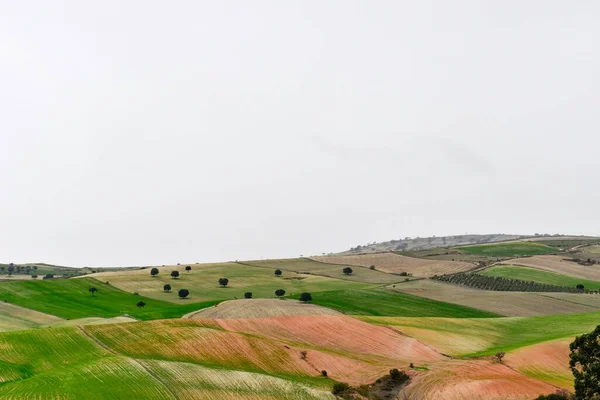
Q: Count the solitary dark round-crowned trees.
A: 13